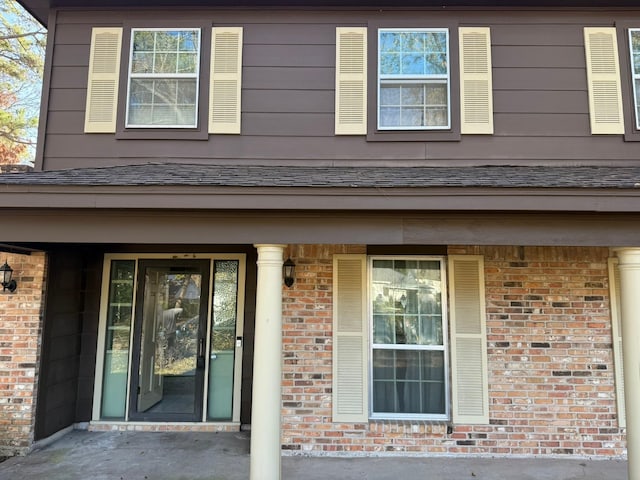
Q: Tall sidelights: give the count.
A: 2